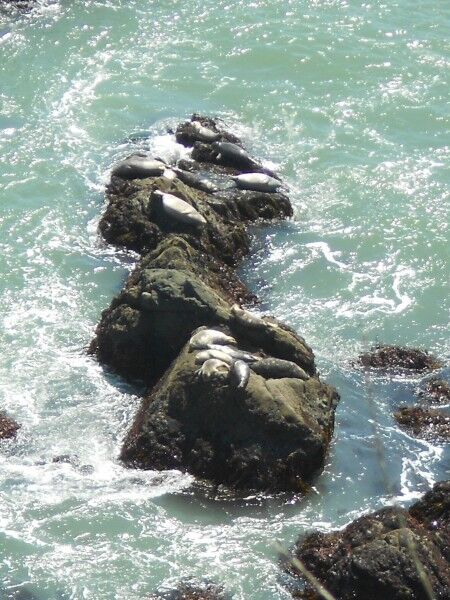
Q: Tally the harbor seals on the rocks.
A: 13